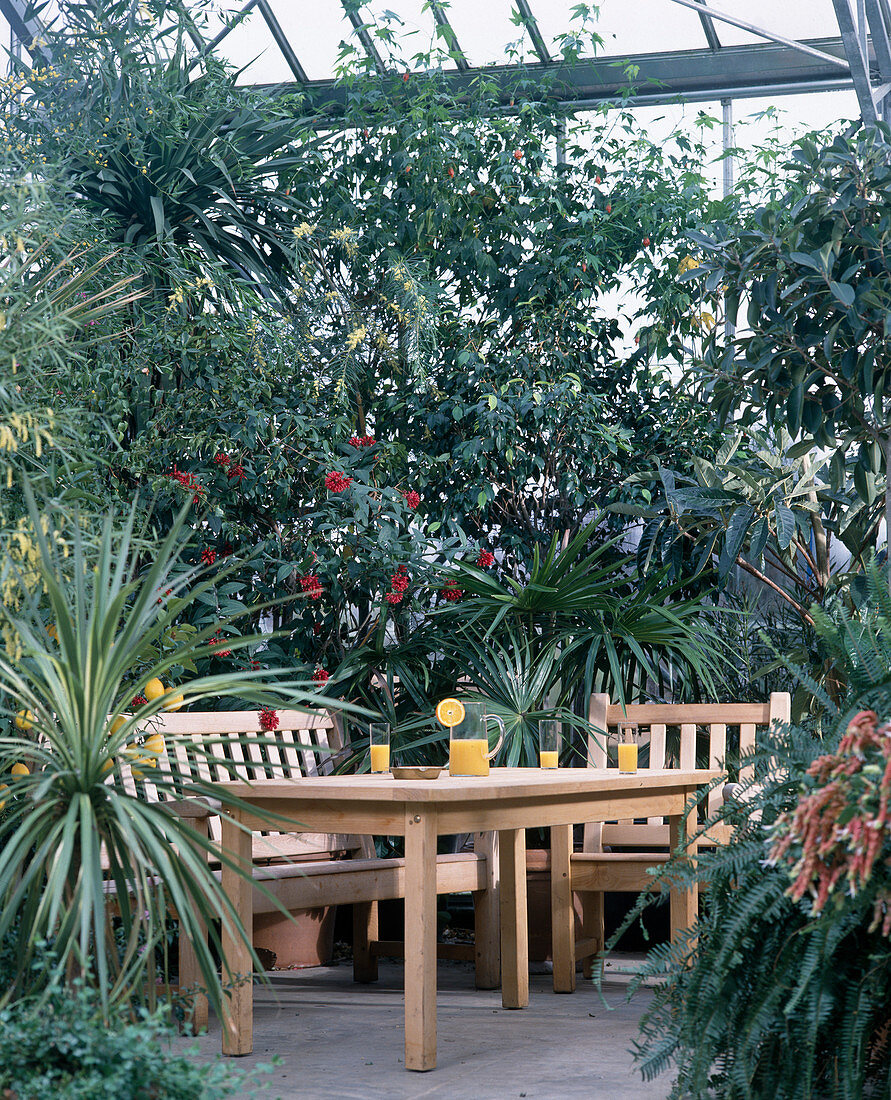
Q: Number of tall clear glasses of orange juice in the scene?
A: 3